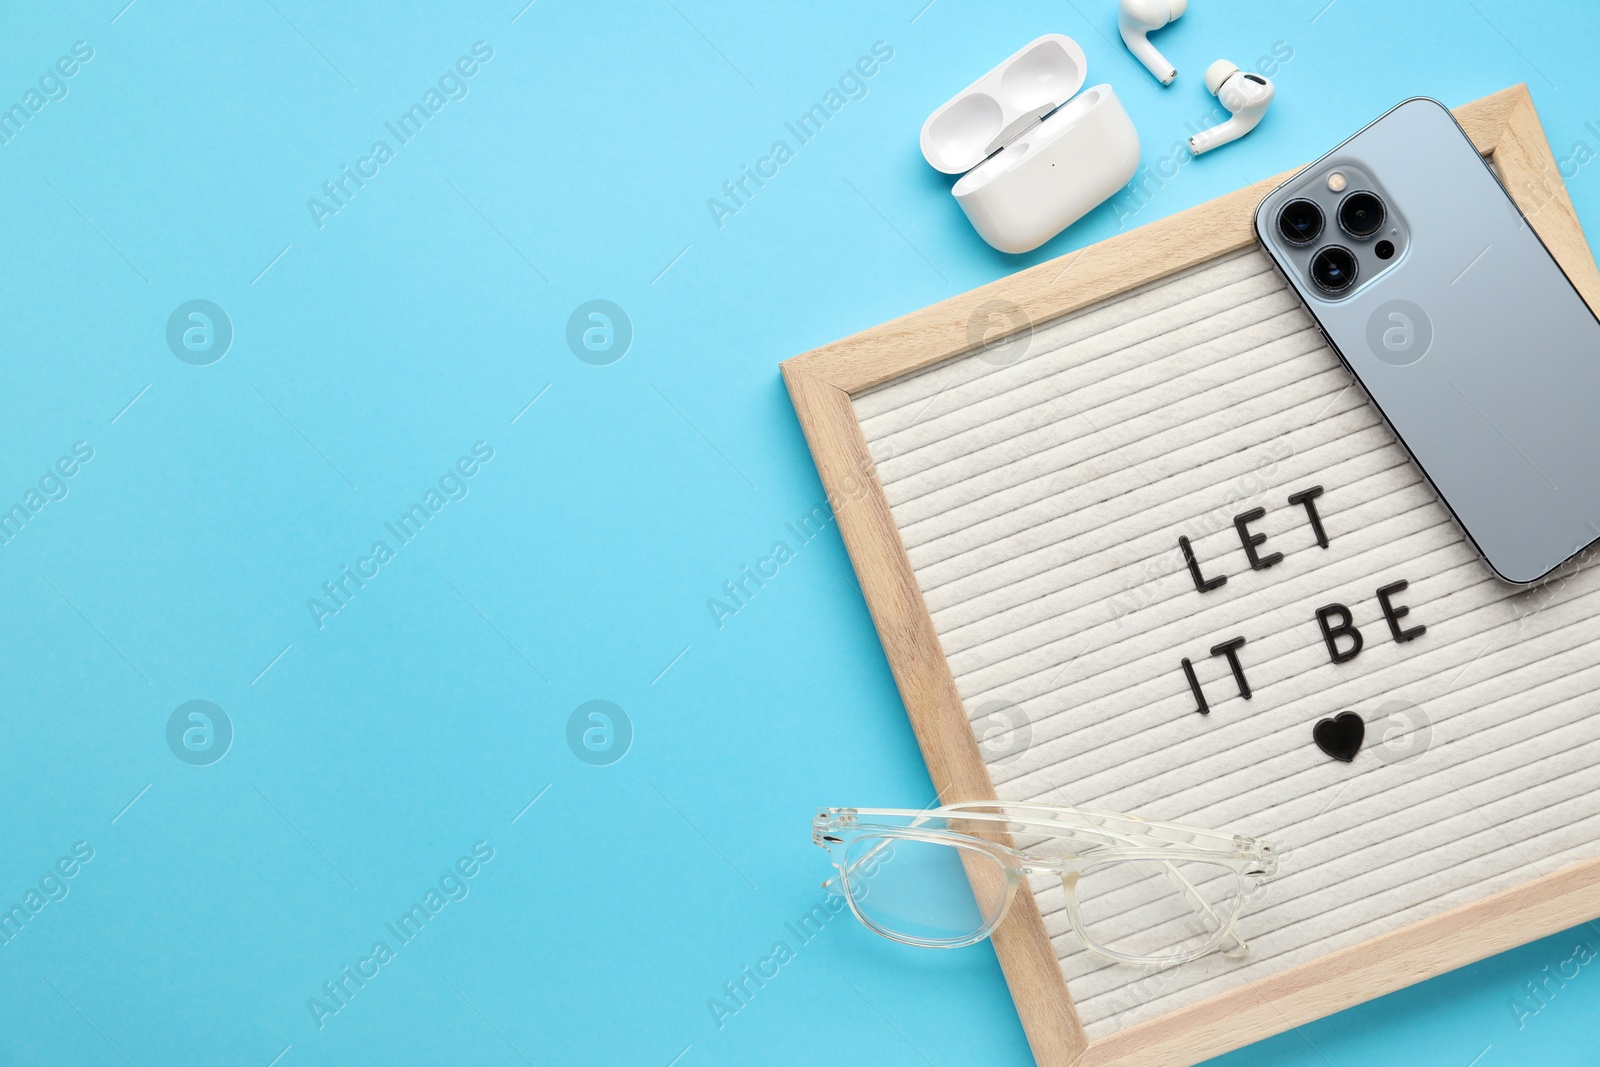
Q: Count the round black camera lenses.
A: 3